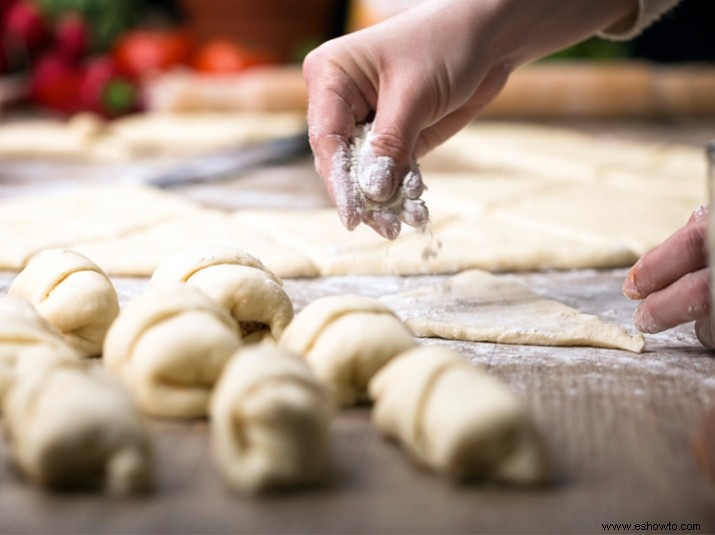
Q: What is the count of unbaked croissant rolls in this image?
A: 8